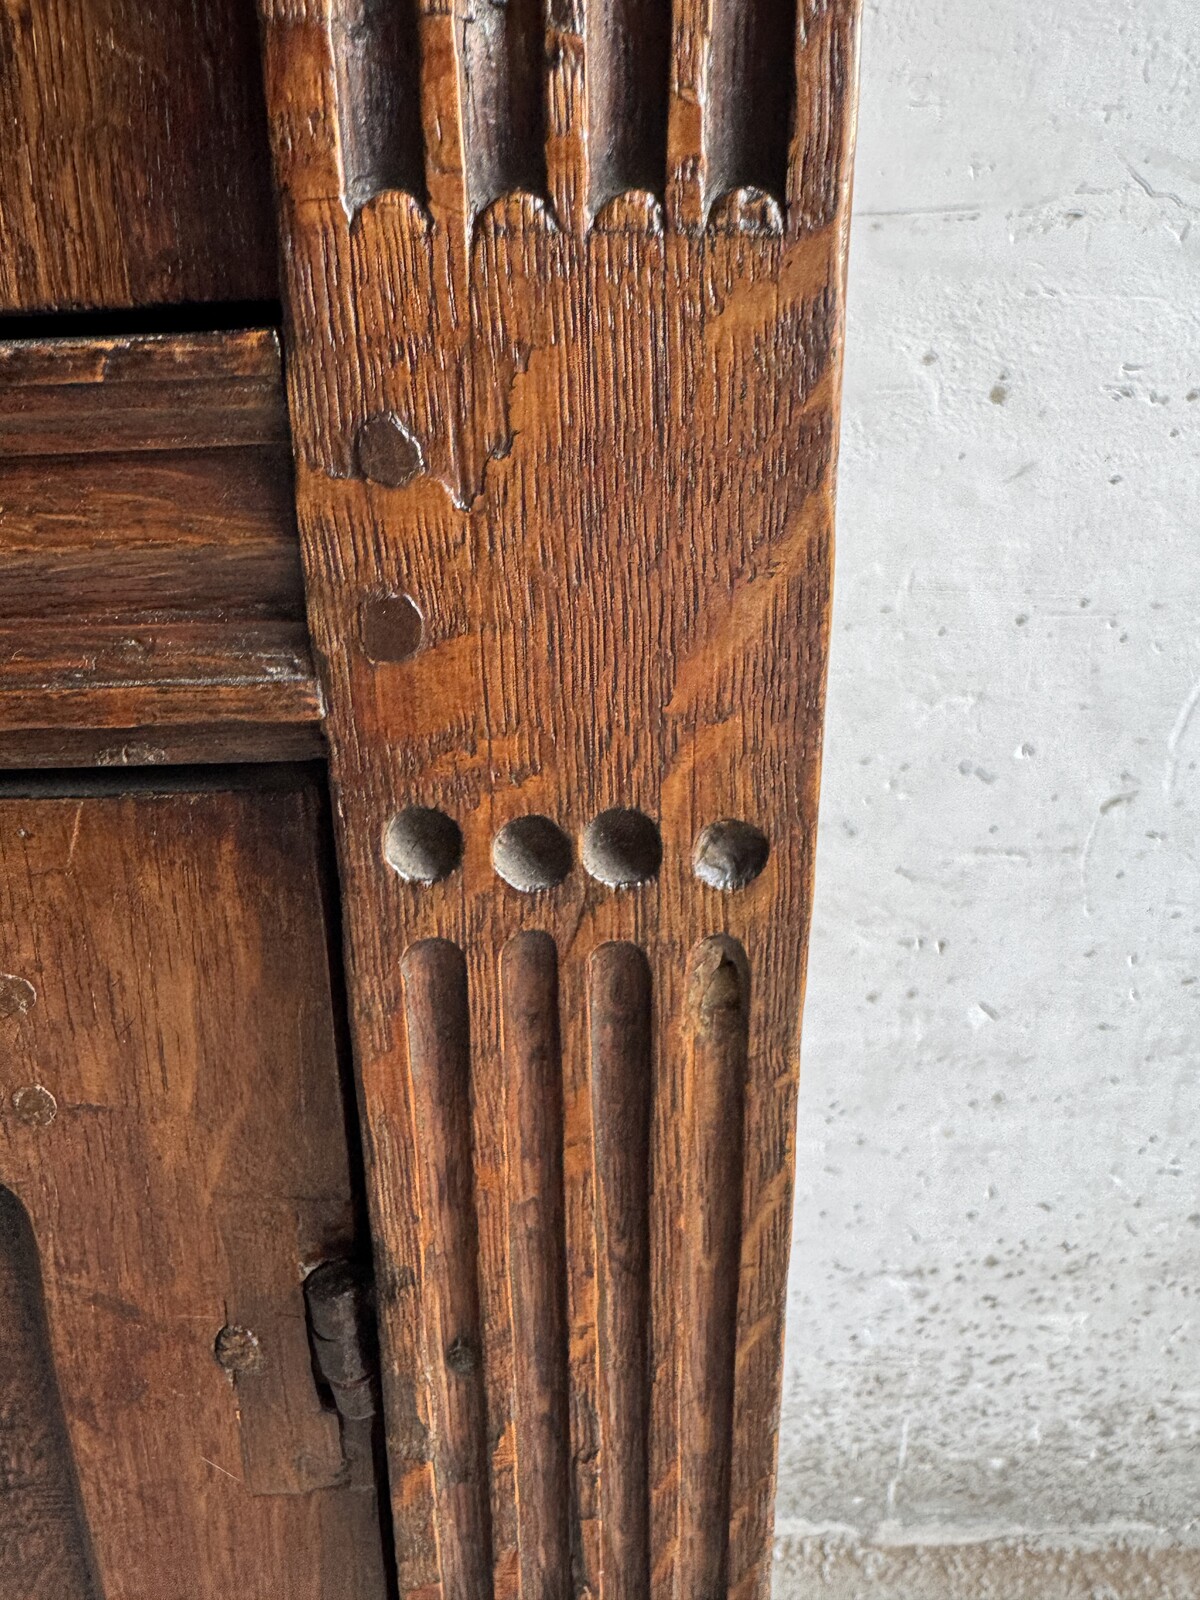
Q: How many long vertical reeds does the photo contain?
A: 4